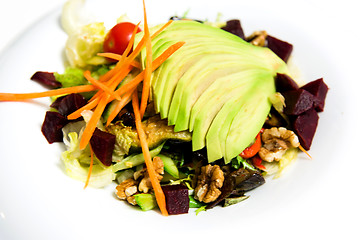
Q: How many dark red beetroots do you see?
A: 11